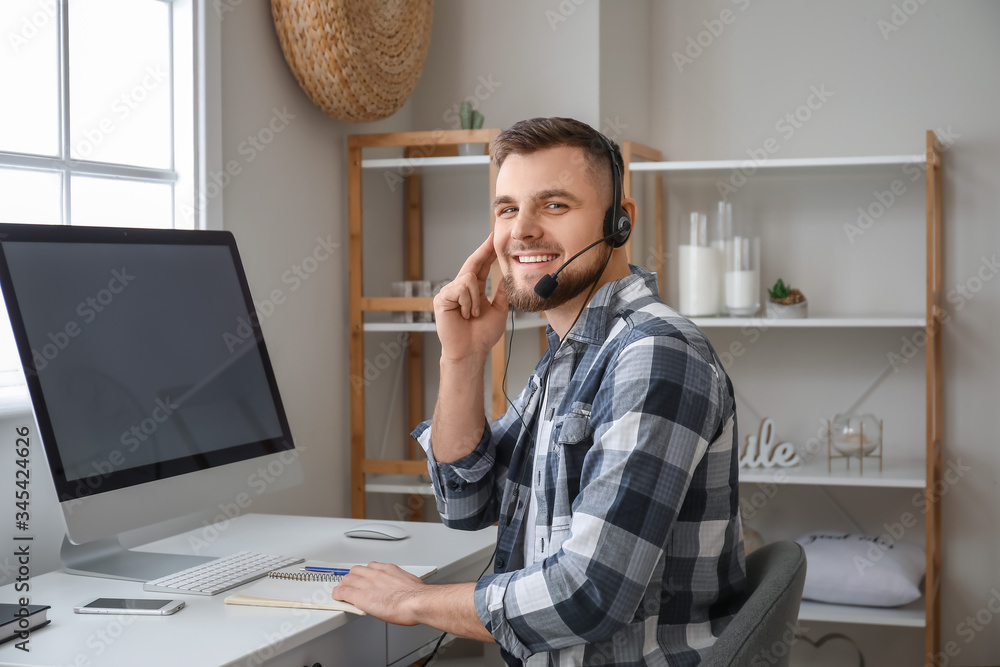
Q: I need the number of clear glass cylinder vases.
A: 3